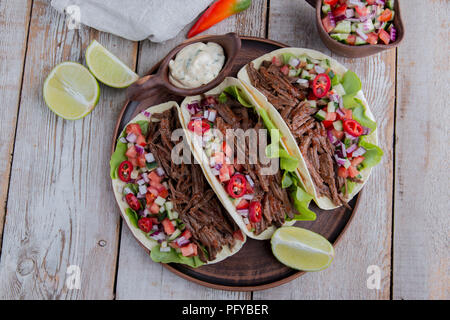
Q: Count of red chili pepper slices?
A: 8